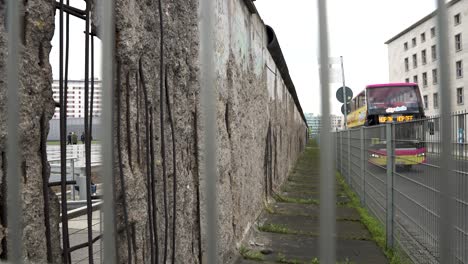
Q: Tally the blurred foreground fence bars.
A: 5